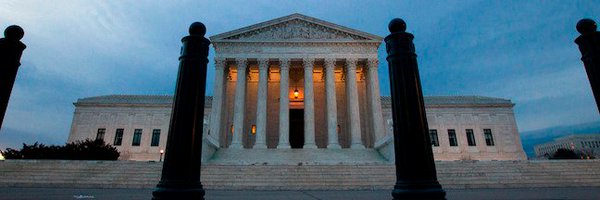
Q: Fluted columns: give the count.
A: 8